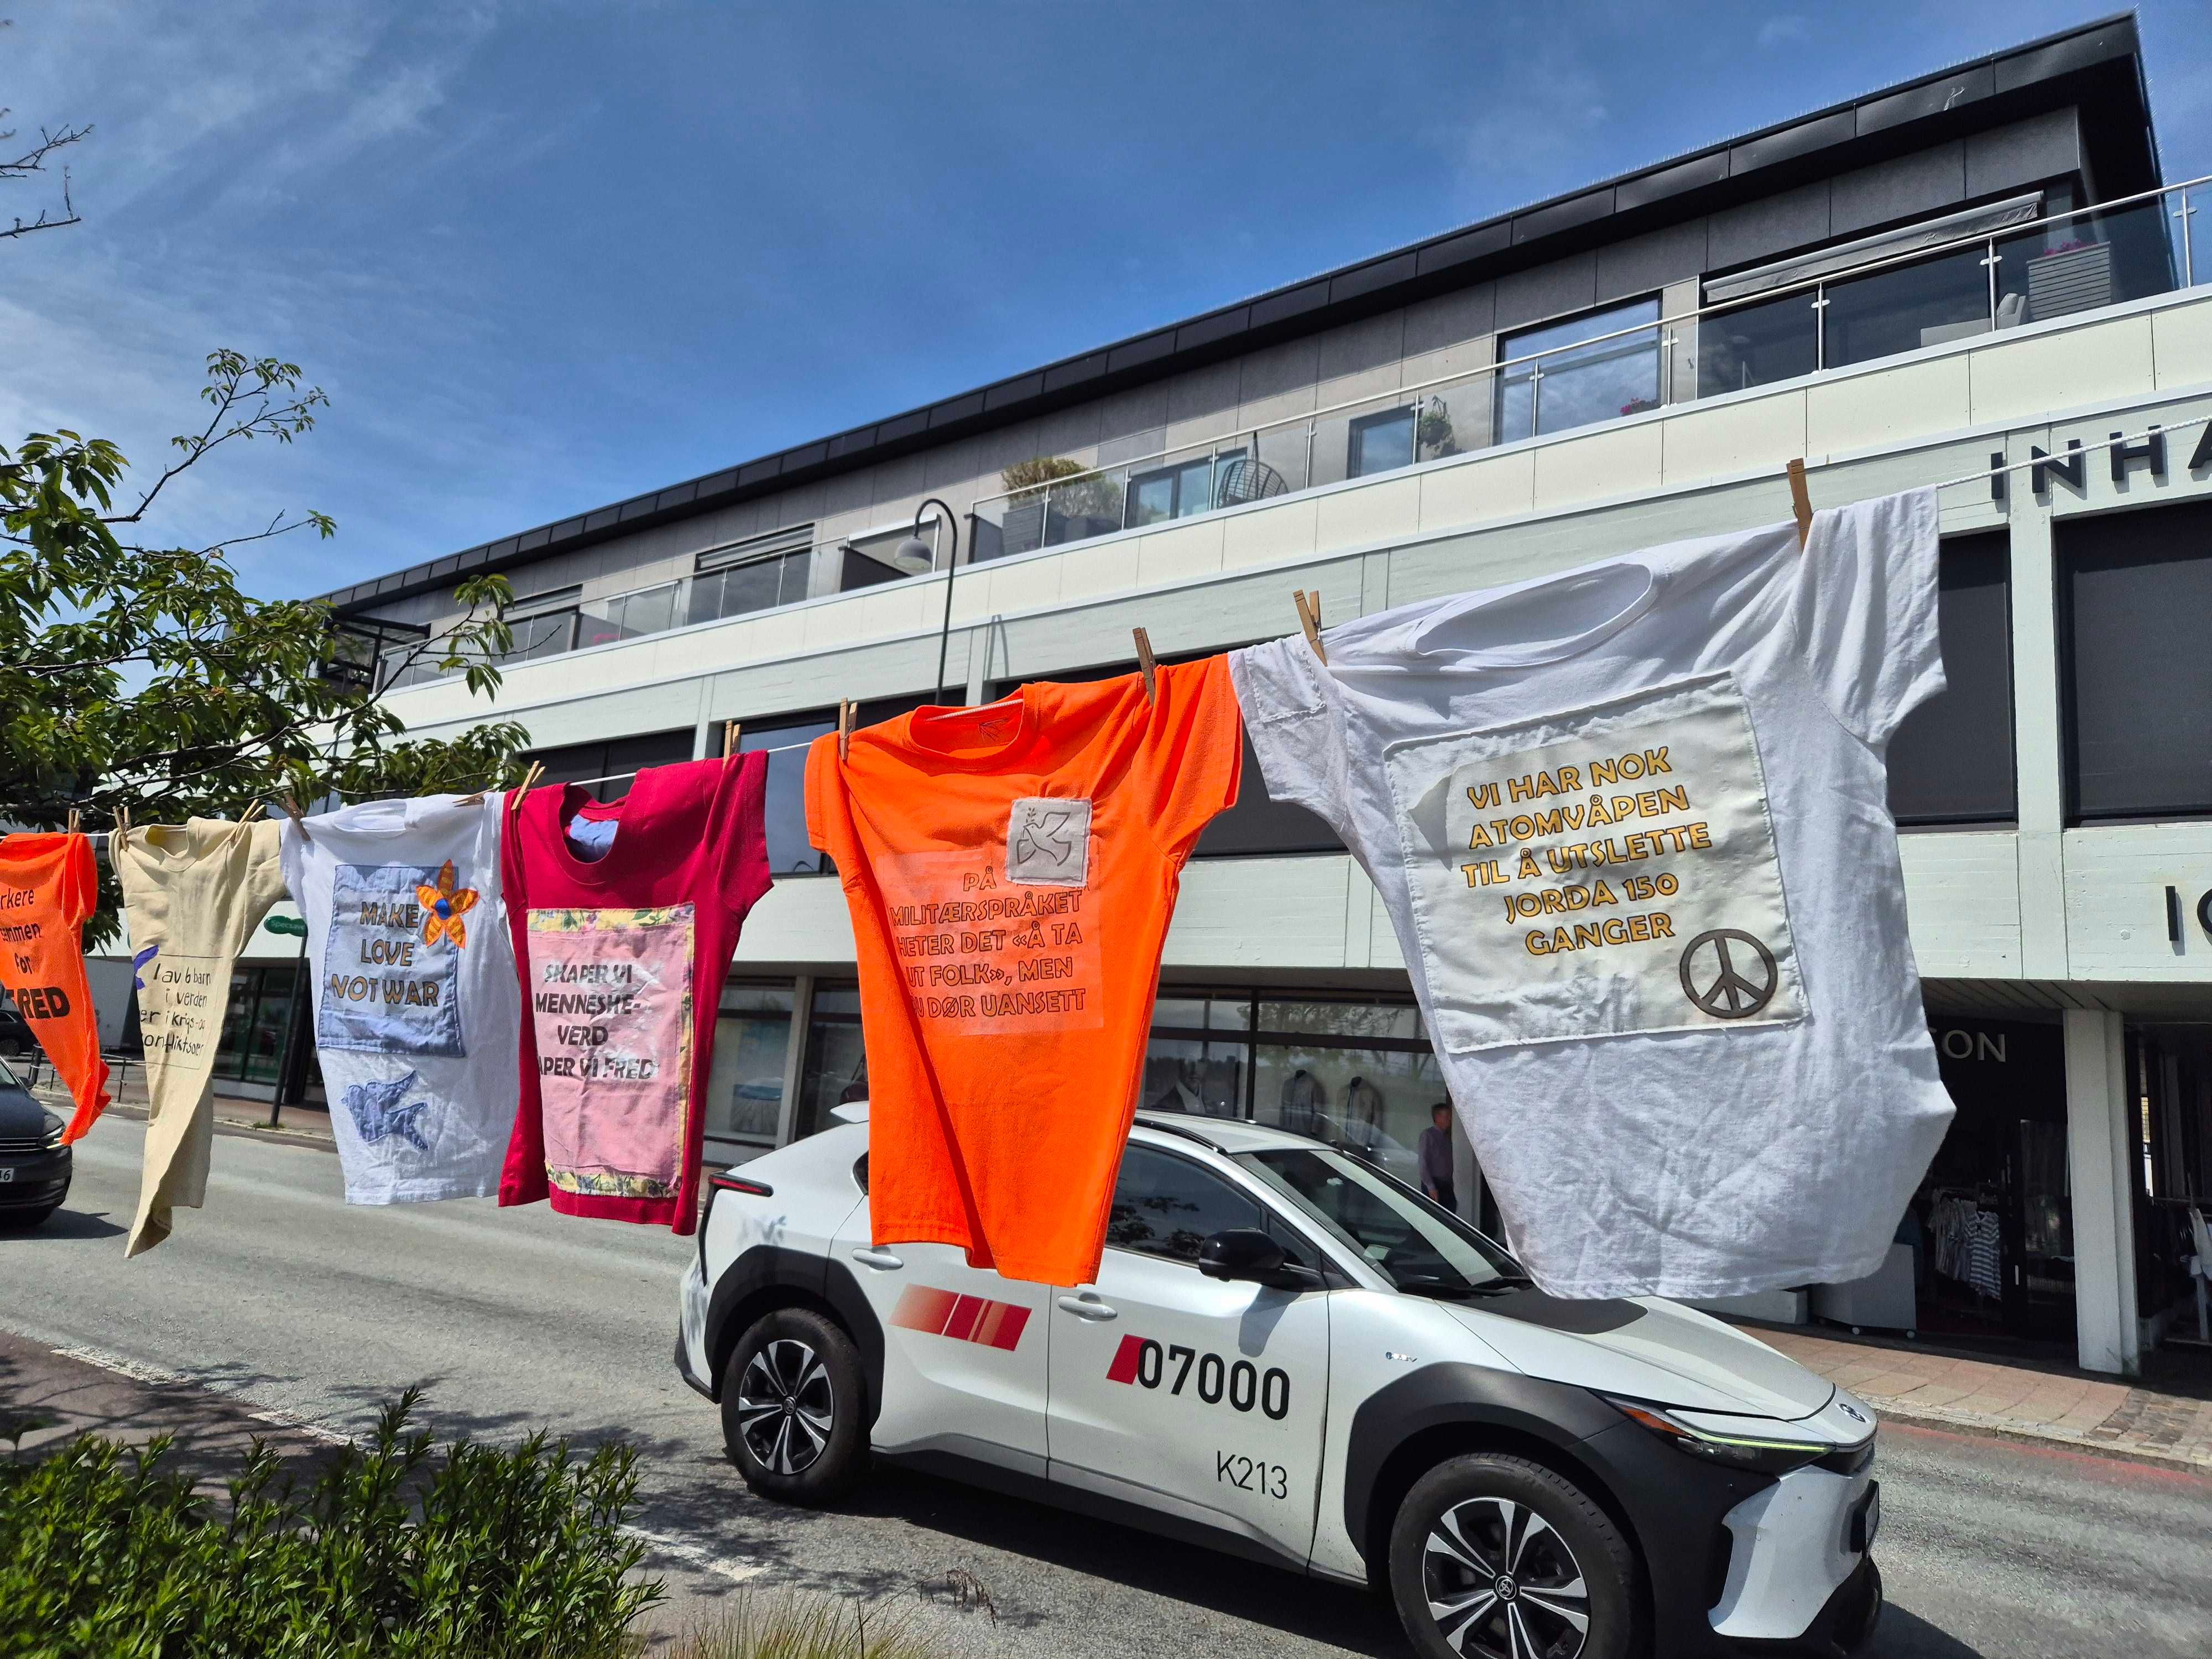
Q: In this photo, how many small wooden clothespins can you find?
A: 11